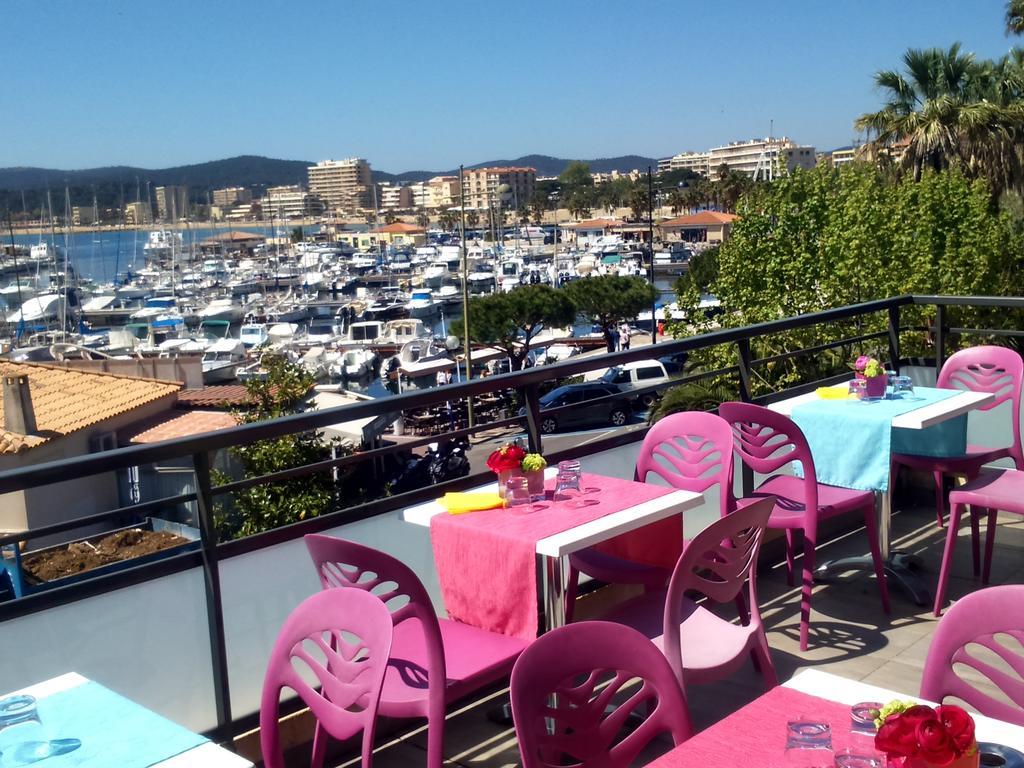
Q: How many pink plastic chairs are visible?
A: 9